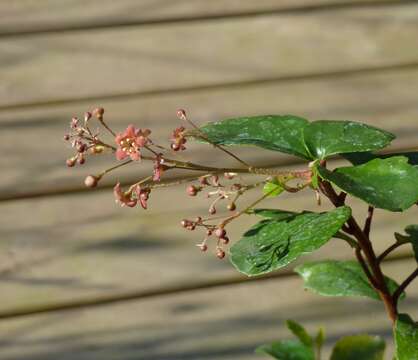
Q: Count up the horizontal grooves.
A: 4